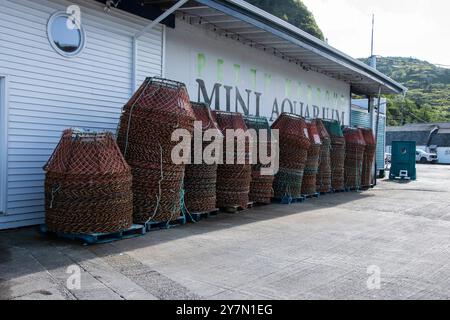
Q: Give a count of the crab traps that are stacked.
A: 11